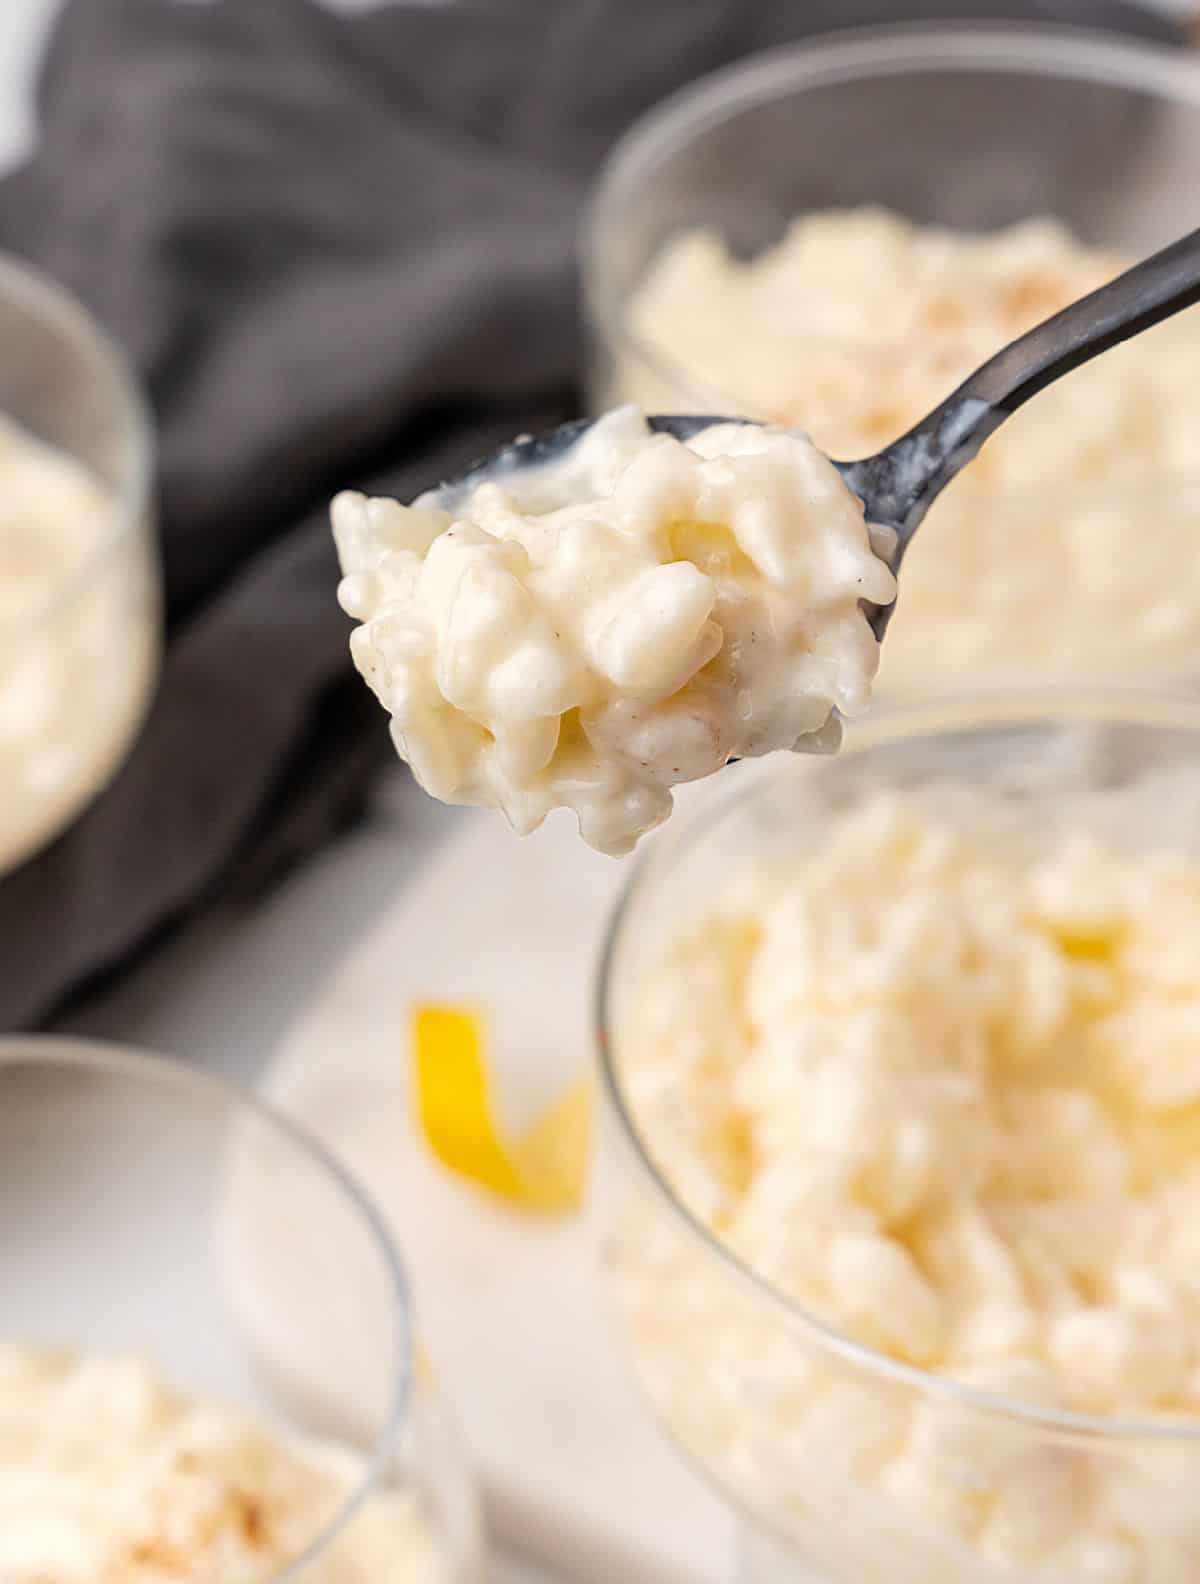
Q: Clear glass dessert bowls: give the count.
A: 4